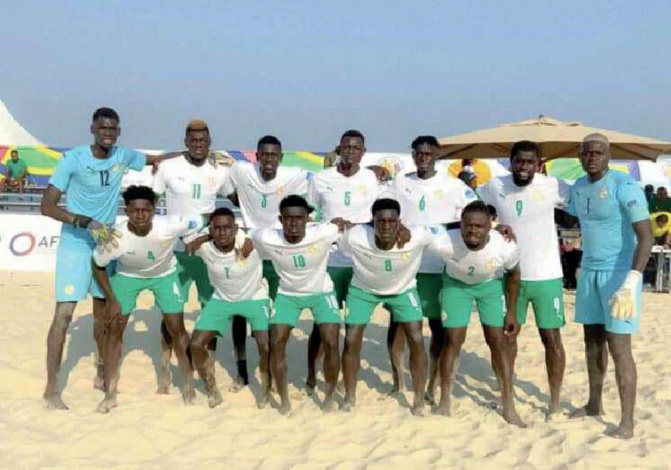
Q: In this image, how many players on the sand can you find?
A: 12